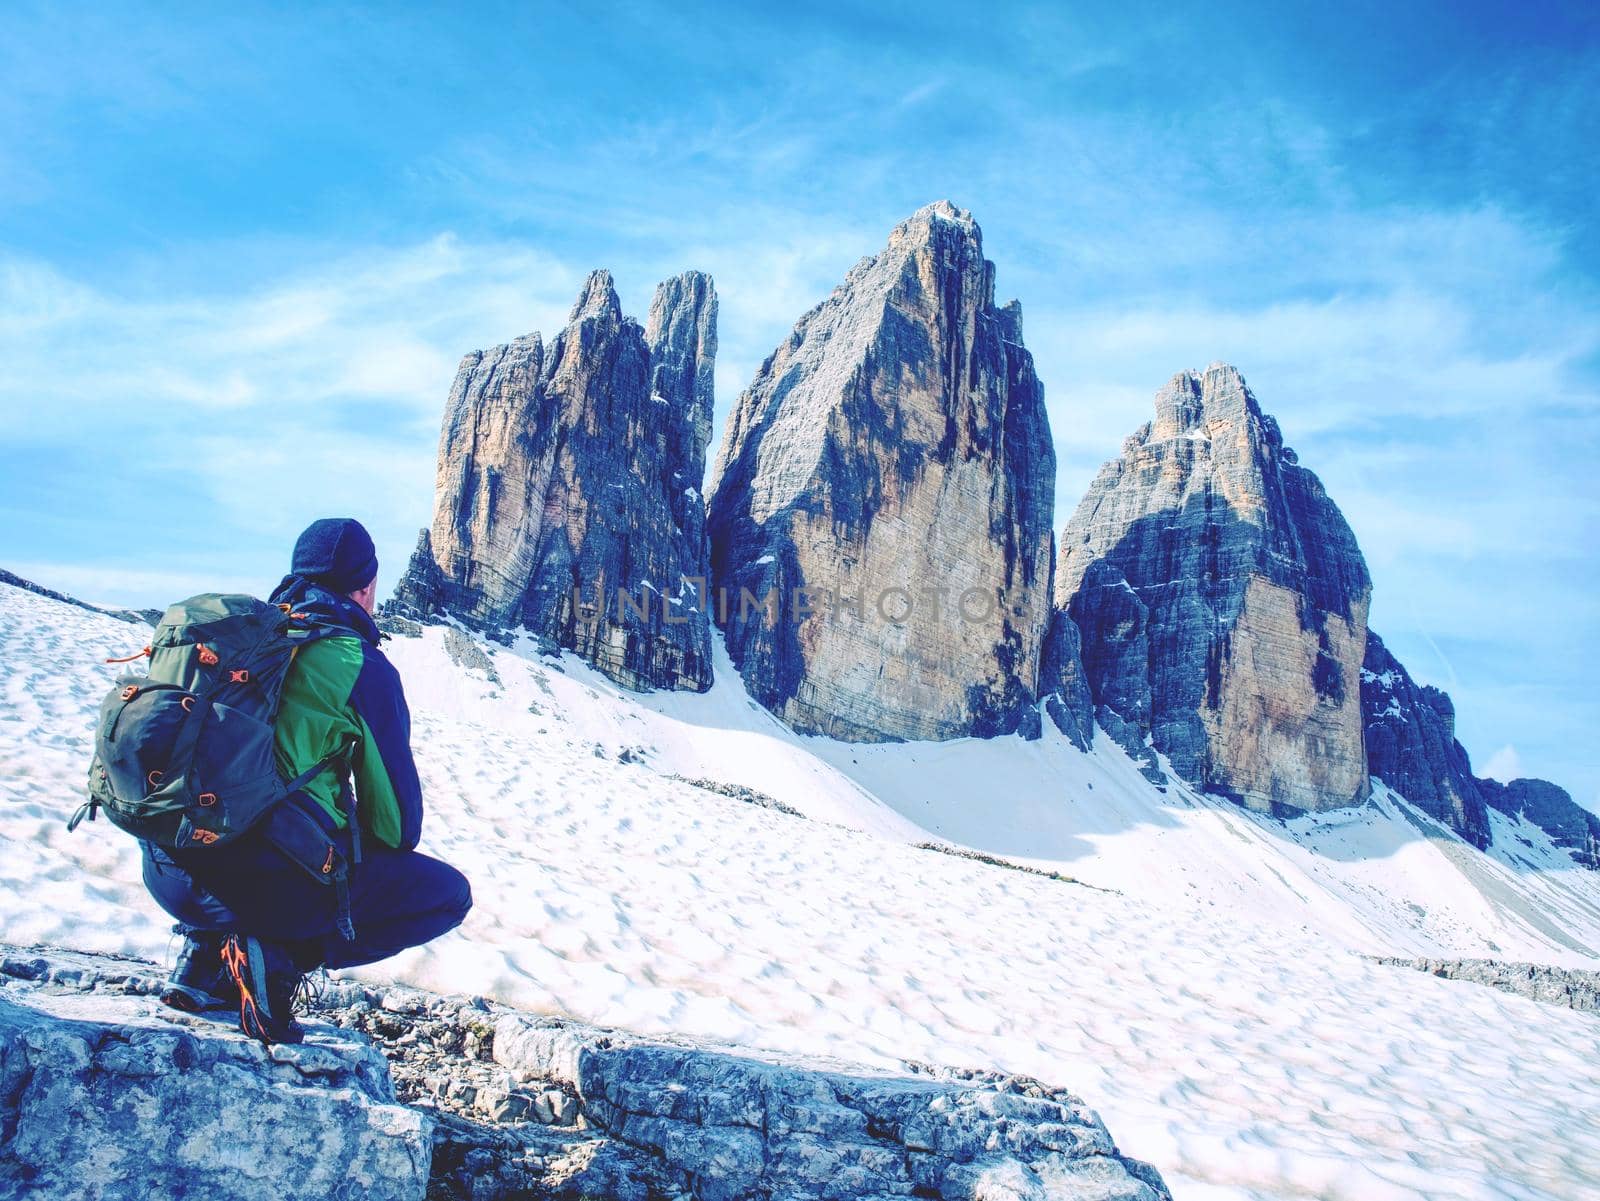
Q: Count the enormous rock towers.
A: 3